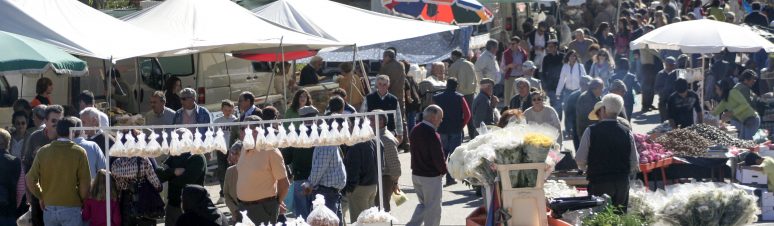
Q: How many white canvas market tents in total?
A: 3